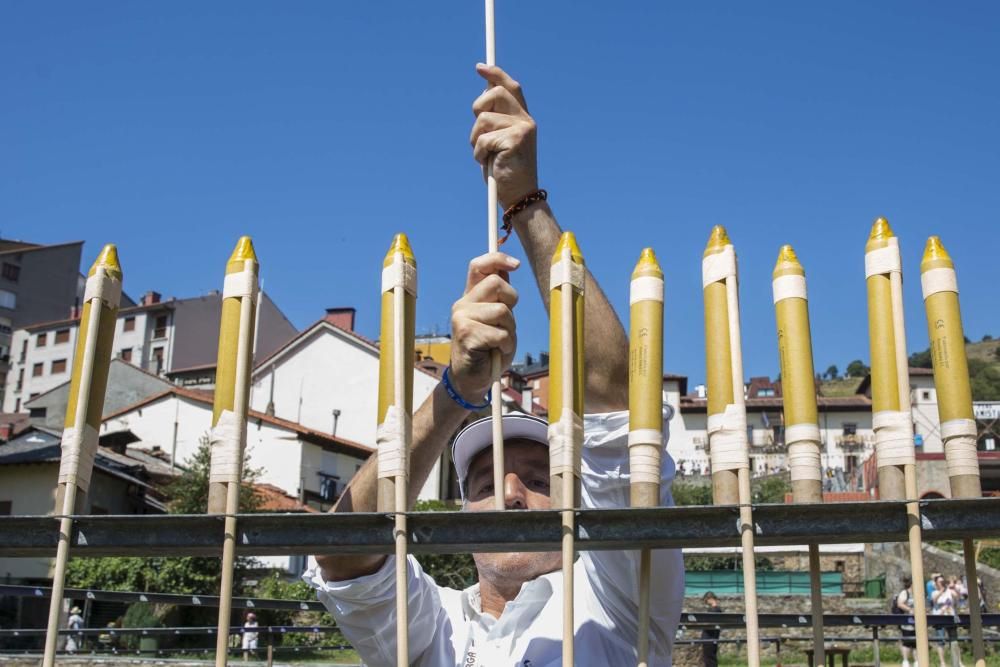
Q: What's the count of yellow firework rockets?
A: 9